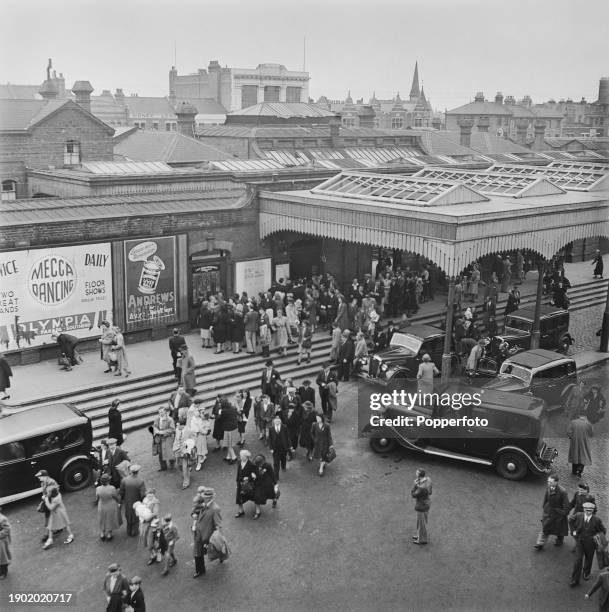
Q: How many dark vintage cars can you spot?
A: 5